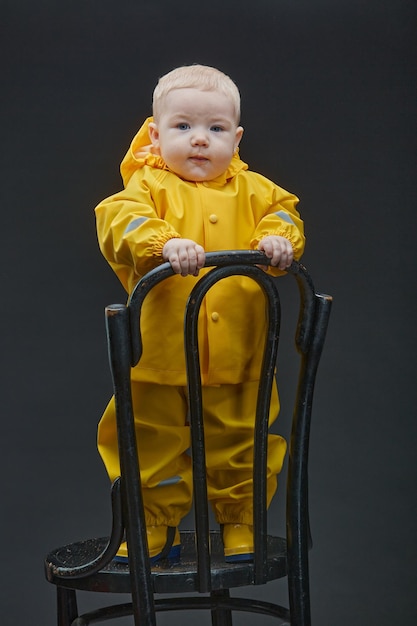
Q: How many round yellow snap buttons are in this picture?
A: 2